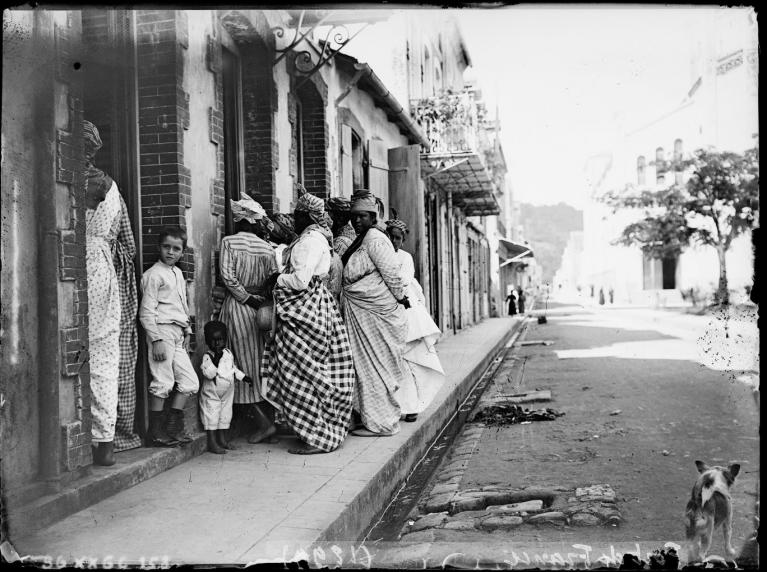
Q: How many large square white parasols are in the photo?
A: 0